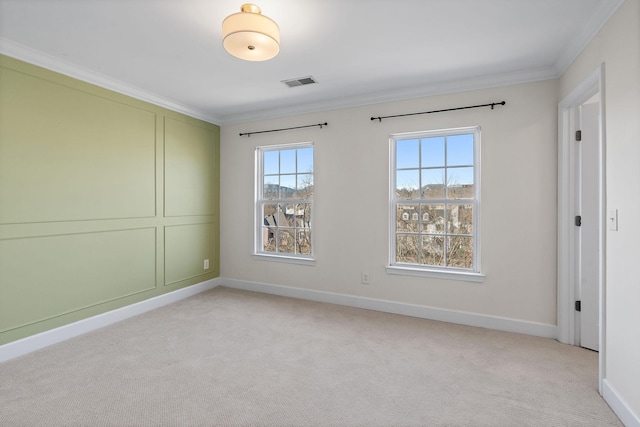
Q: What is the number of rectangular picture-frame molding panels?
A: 4